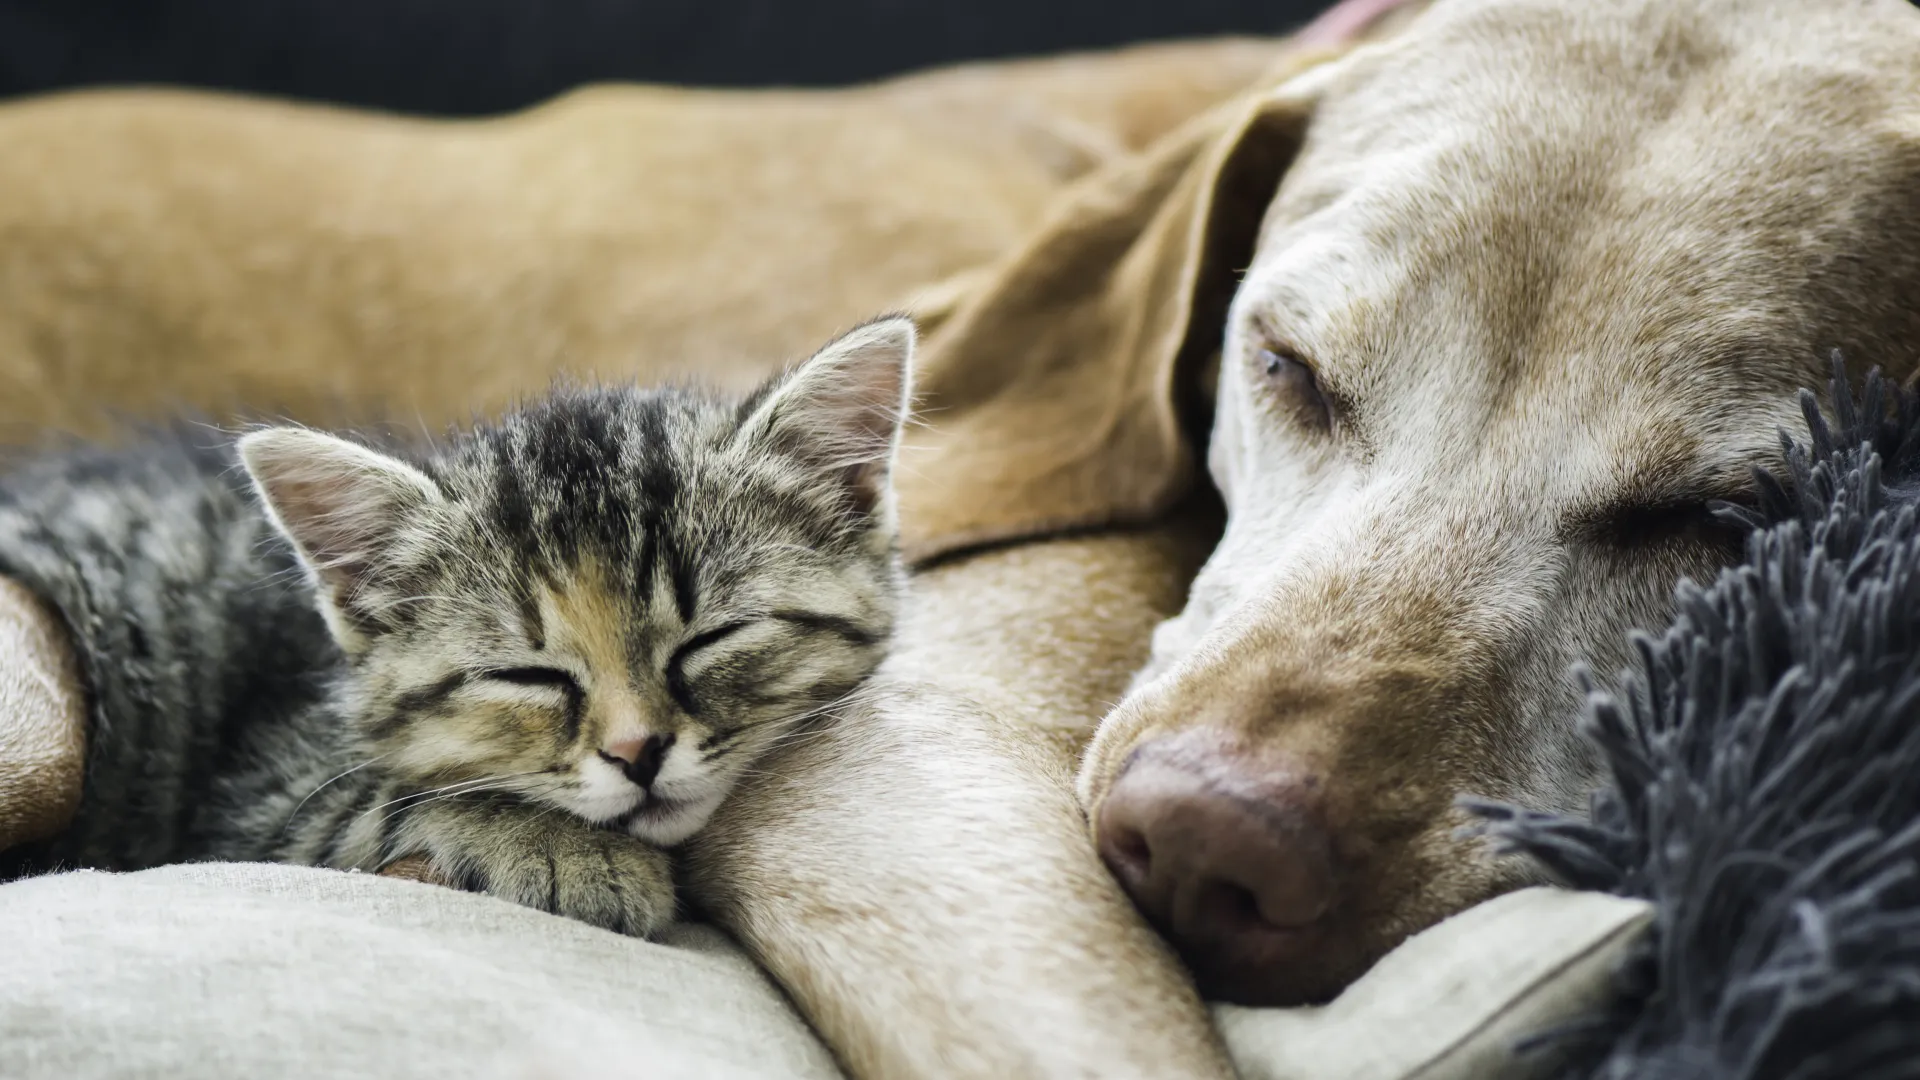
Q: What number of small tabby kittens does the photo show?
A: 1